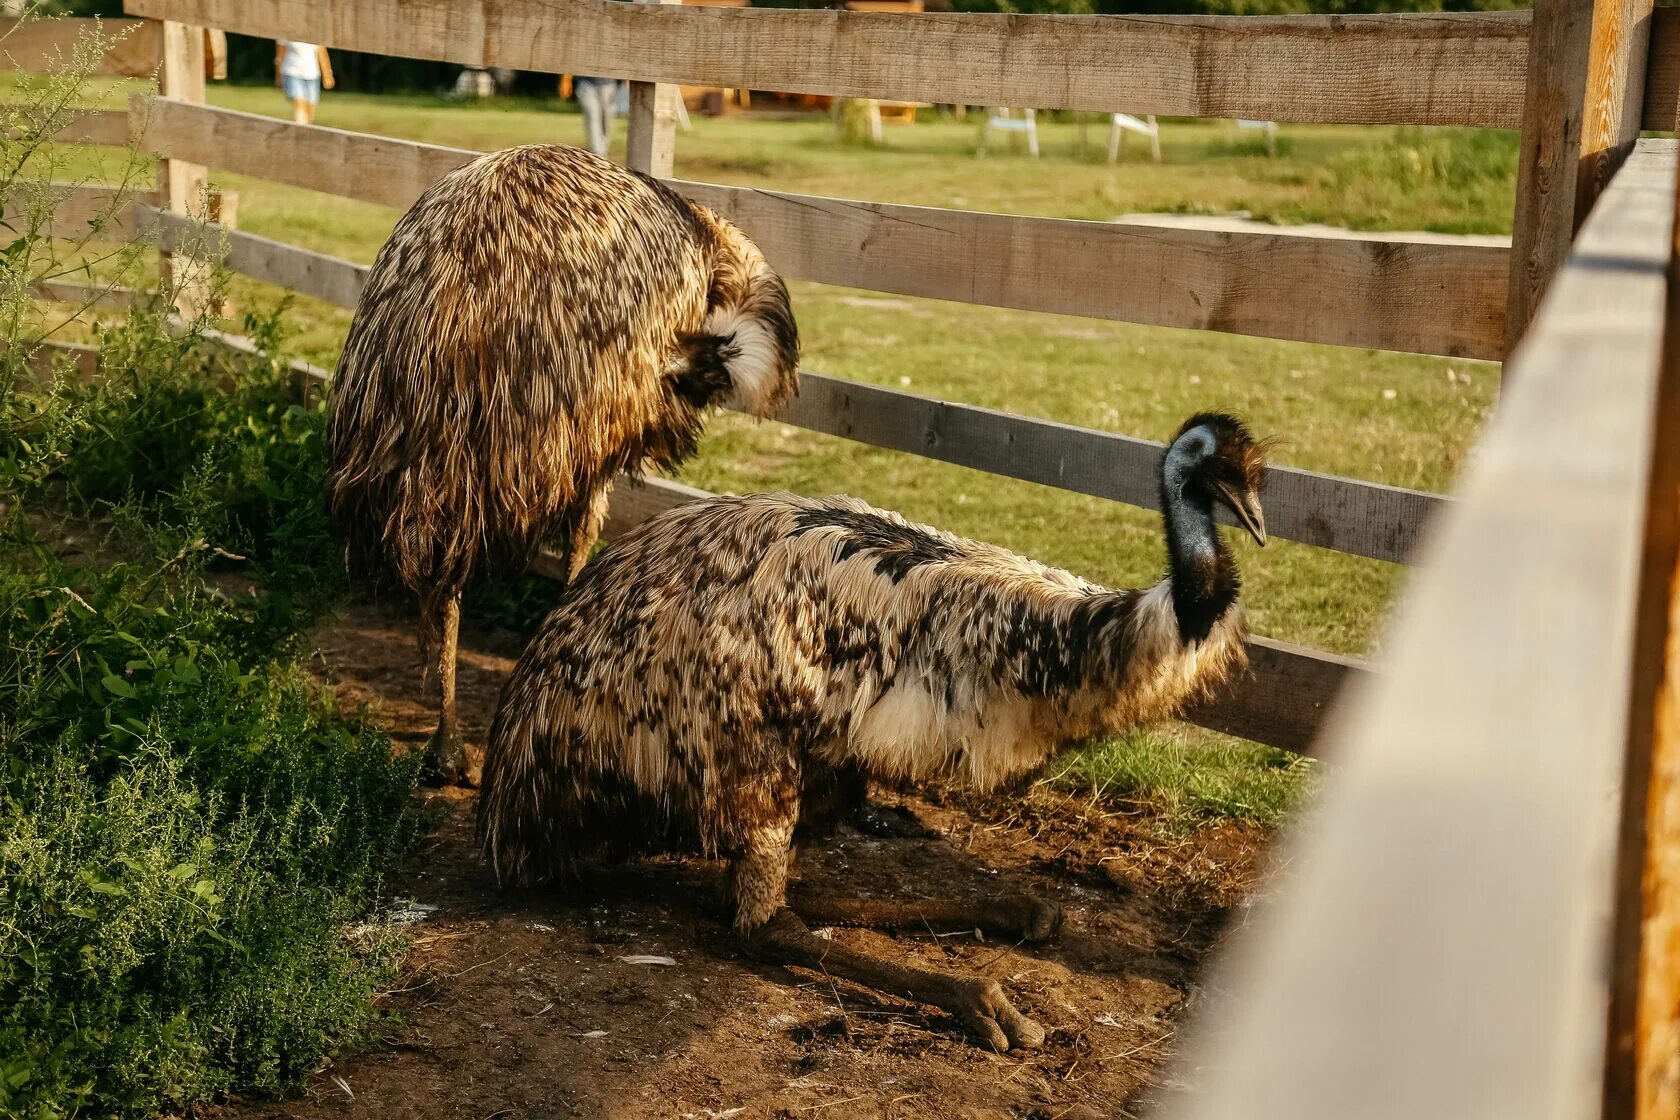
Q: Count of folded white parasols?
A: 0